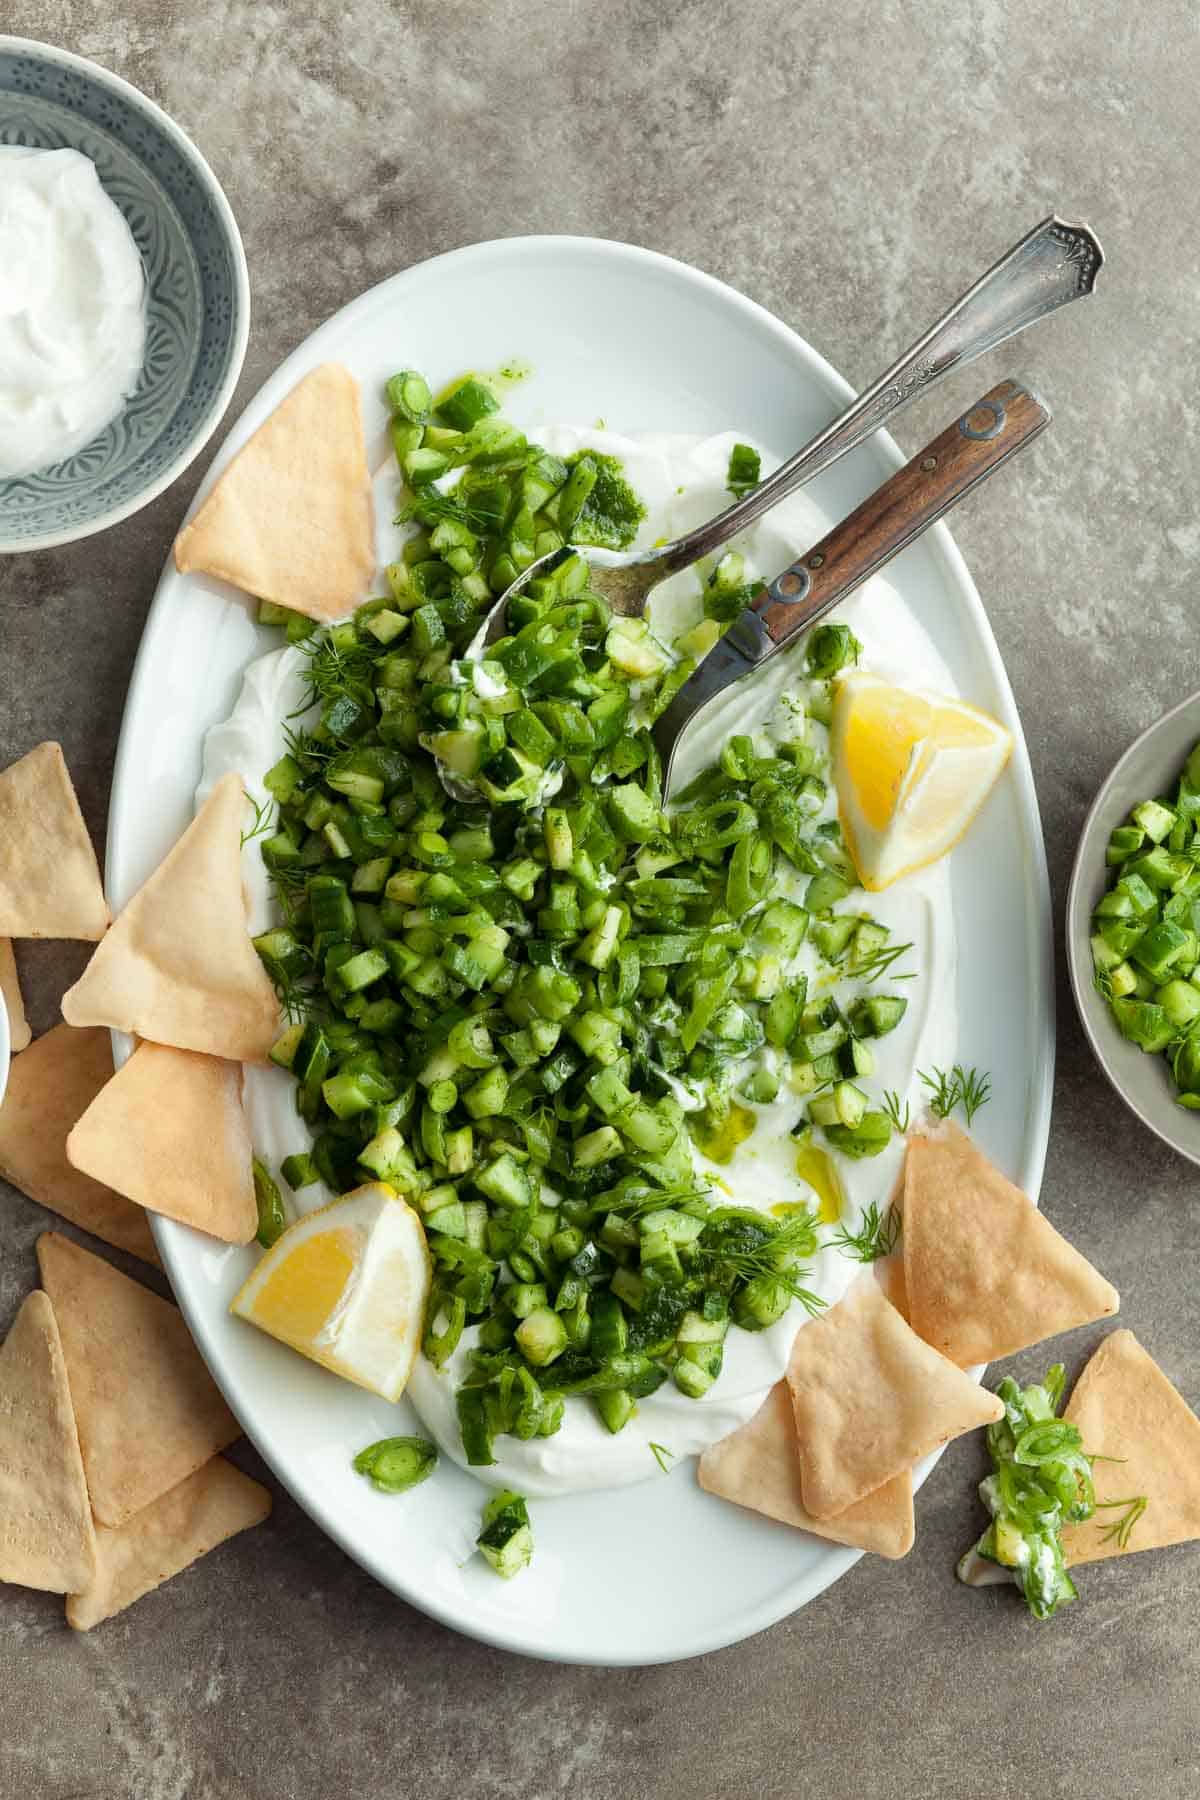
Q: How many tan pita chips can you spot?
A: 13